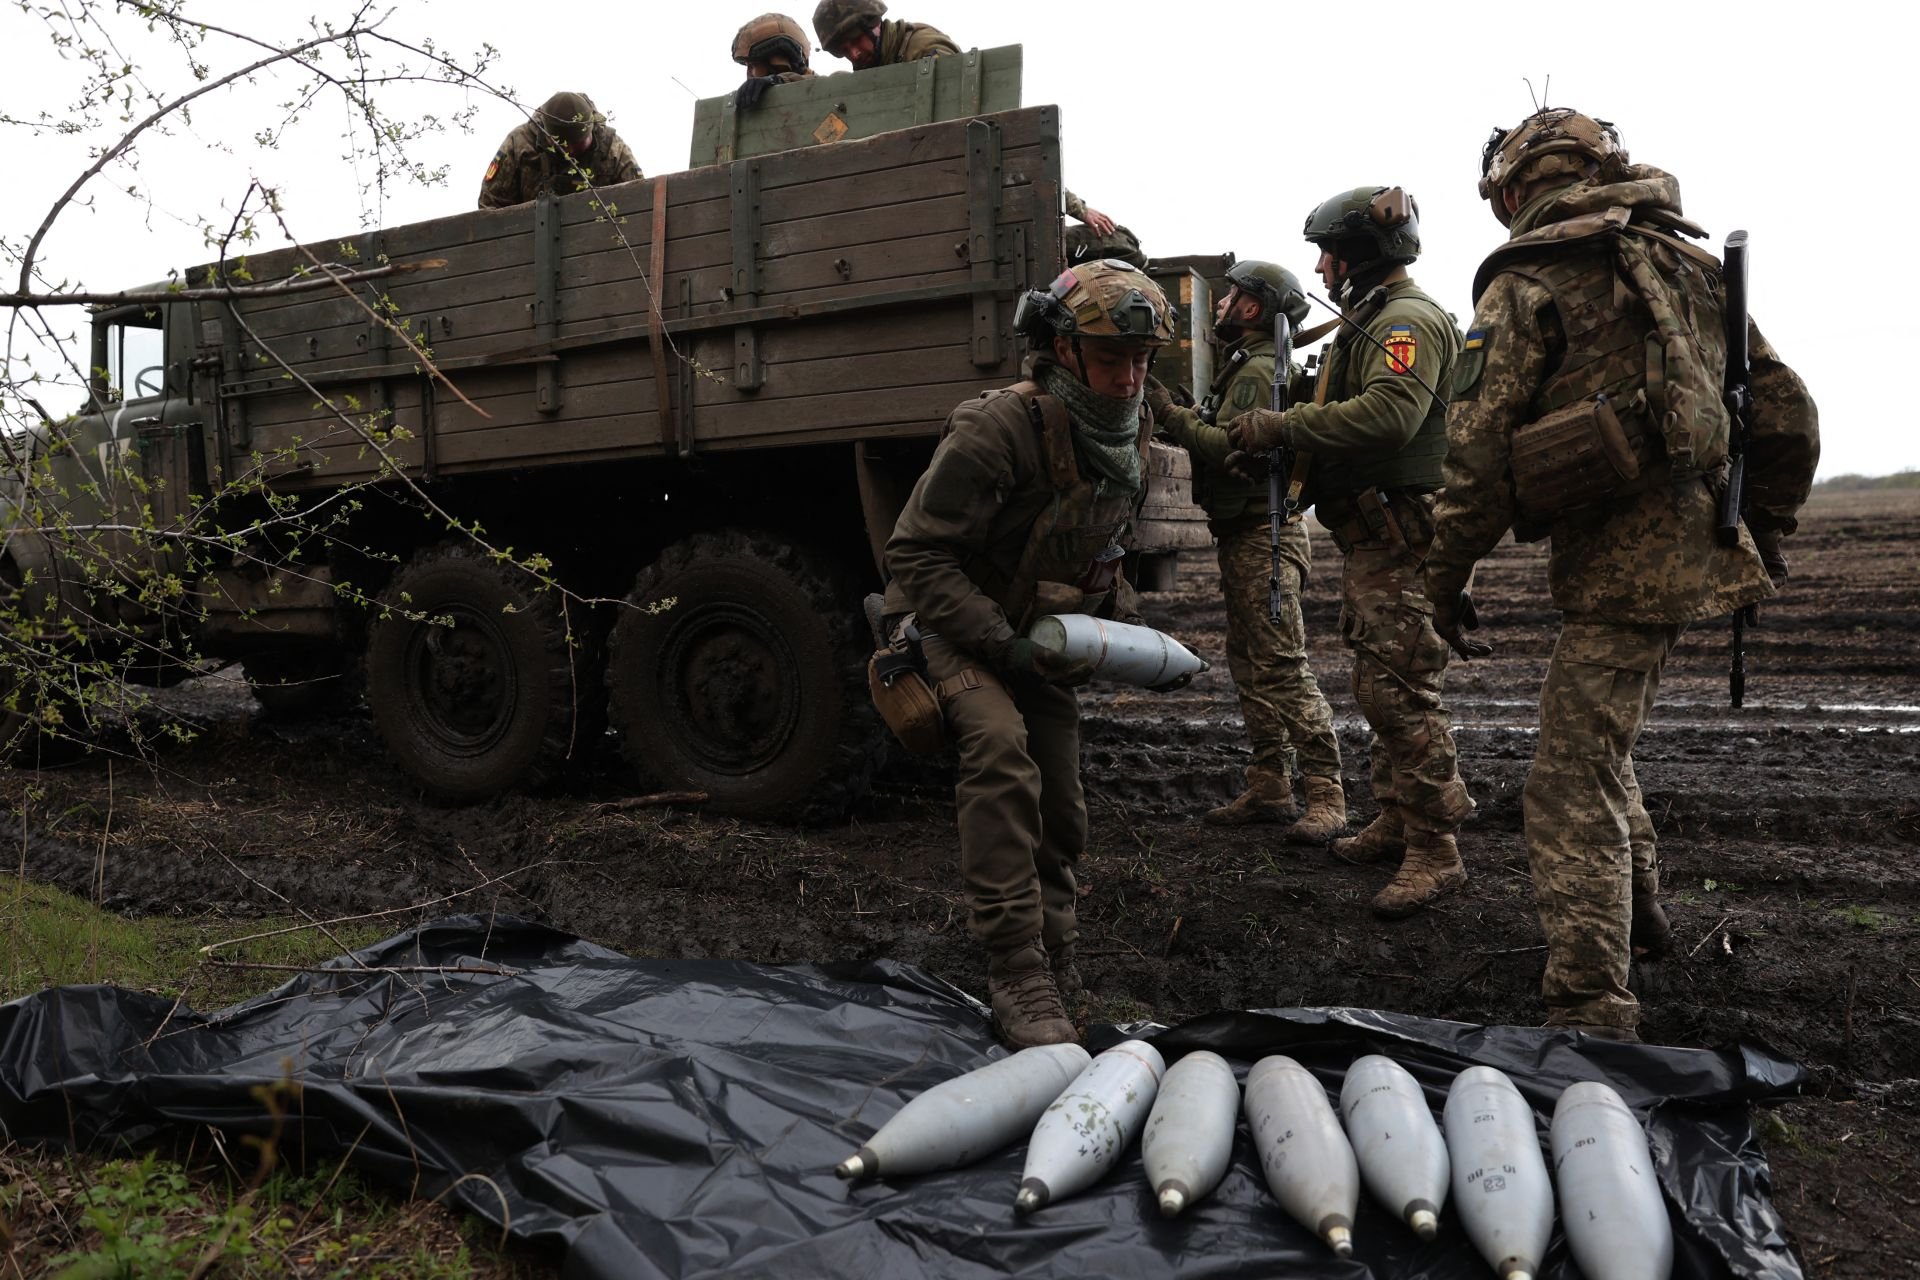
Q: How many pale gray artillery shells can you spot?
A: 8